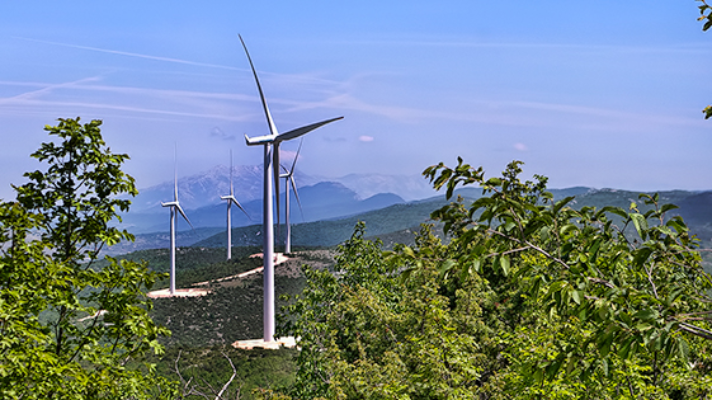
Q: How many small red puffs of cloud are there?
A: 3